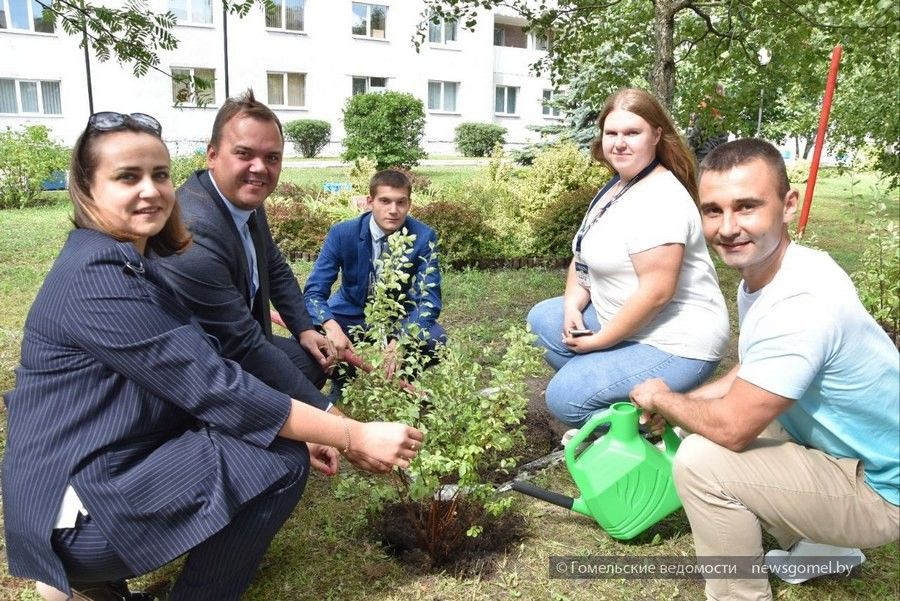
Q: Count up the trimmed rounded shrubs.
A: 3